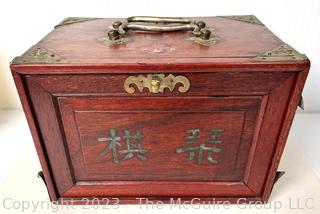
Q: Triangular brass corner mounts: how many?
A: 4